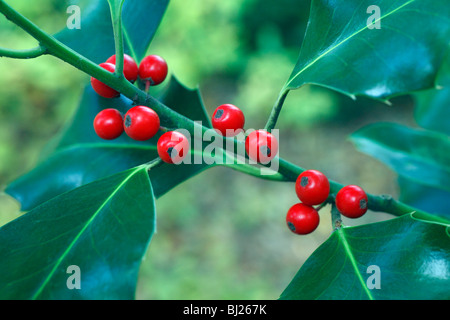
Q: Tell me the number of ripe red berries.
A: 11